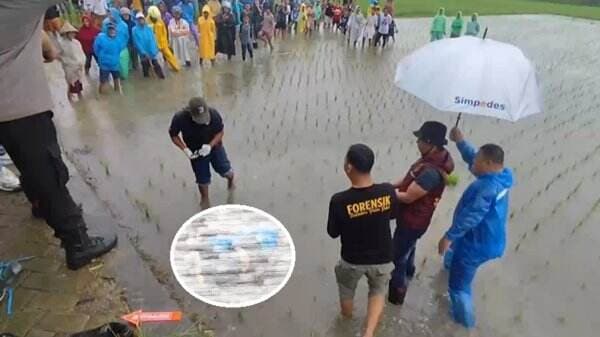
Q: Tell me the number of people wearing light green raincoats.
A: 3